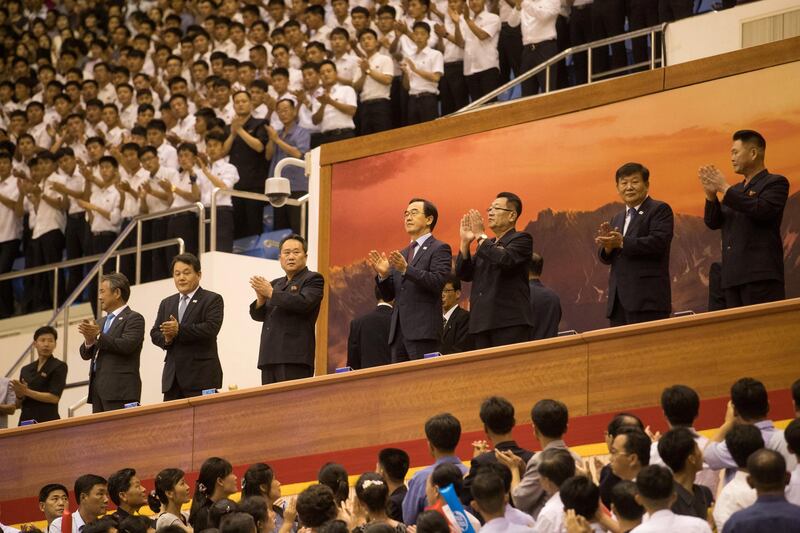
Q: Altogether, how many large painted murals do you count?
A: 1